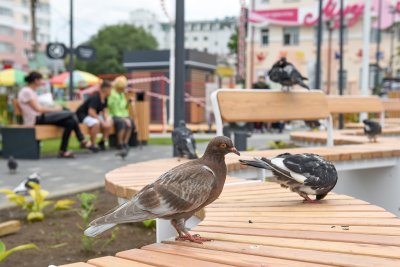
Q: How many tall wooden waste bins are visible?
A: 1